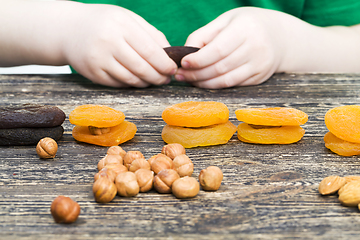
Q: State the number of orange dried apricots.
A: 8